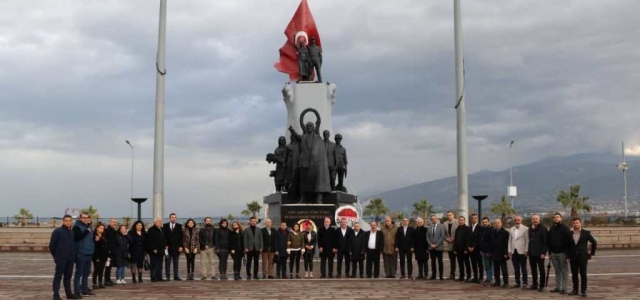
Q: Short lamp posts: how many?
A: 2